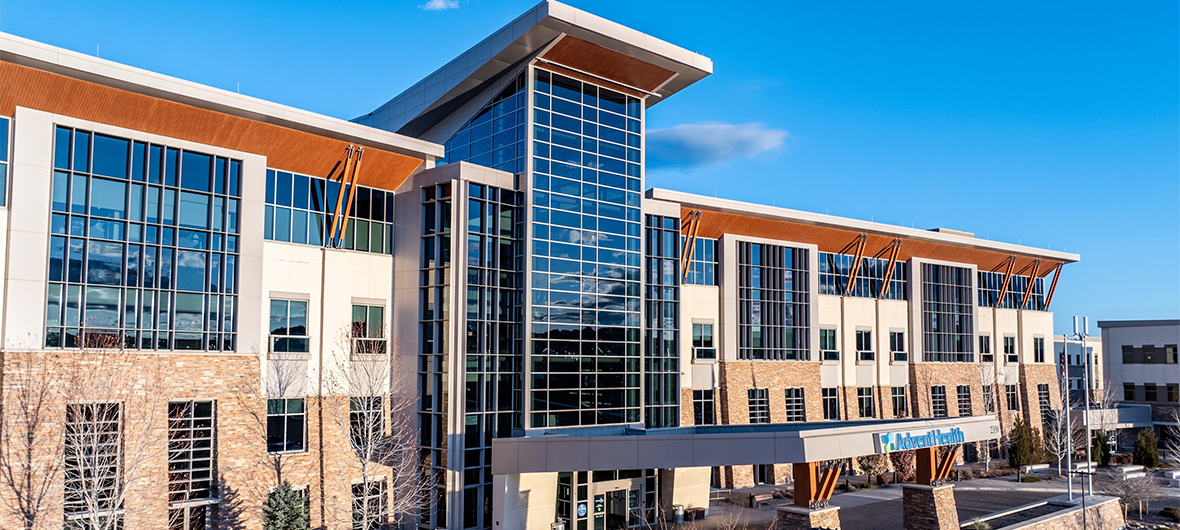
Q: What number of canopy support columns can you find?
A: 2